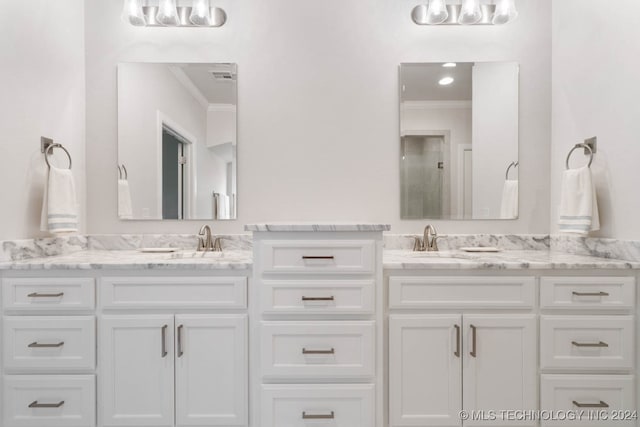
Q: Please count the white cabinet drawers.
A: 10